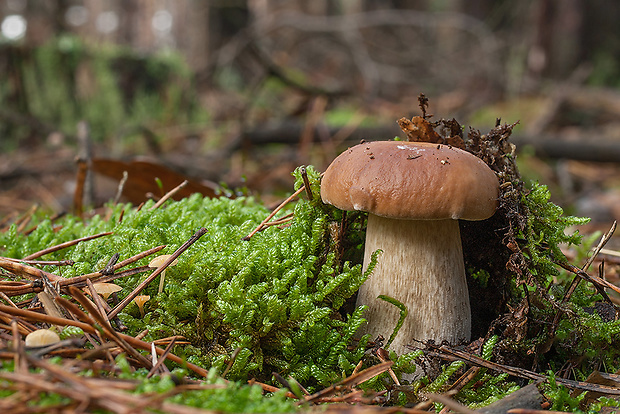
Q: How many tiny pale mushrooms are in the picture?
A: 4